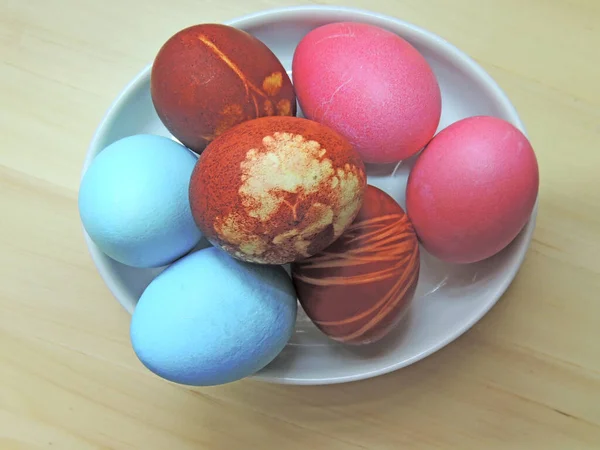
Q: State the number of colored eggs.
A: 7